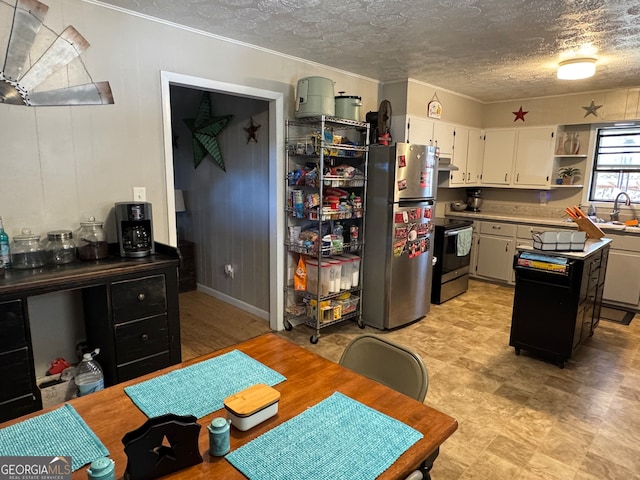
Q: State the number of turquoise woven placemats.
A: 3